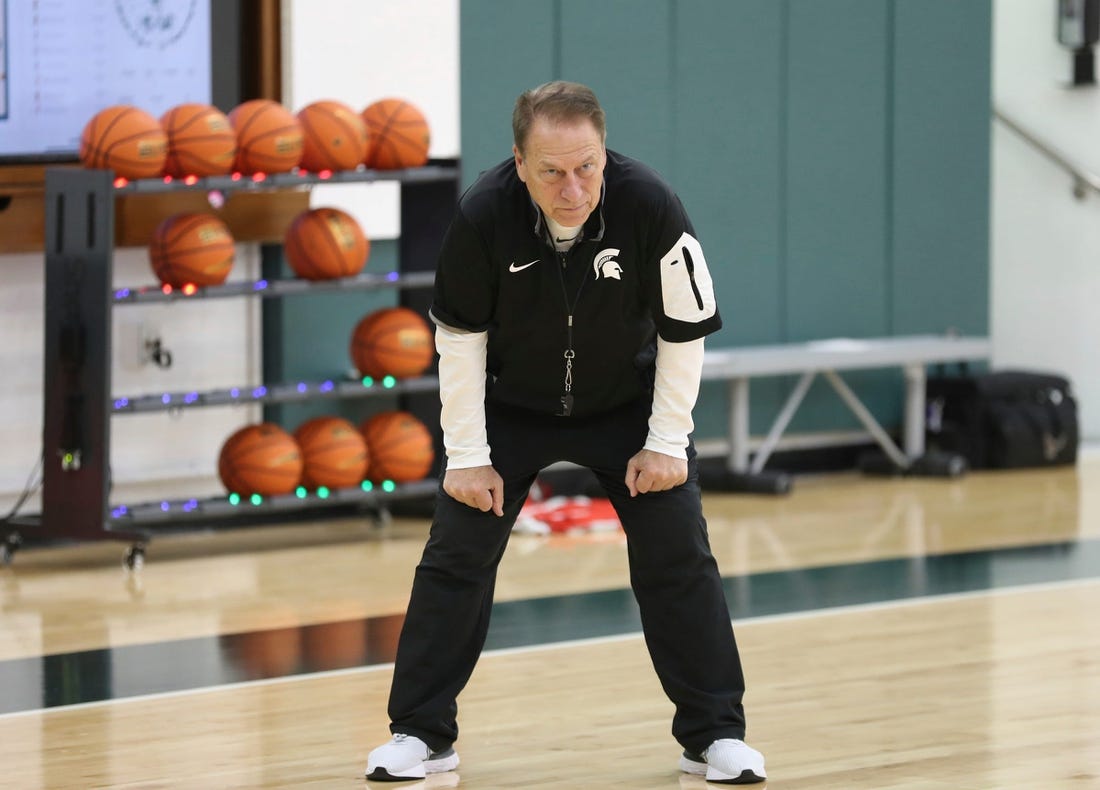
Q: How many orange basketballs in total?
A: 11